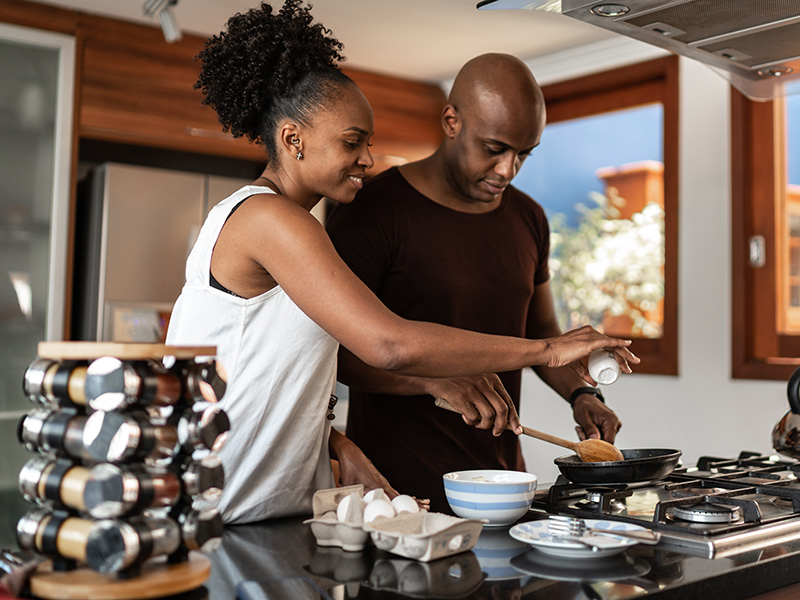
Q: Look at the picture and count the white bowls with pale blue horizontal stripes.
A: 1